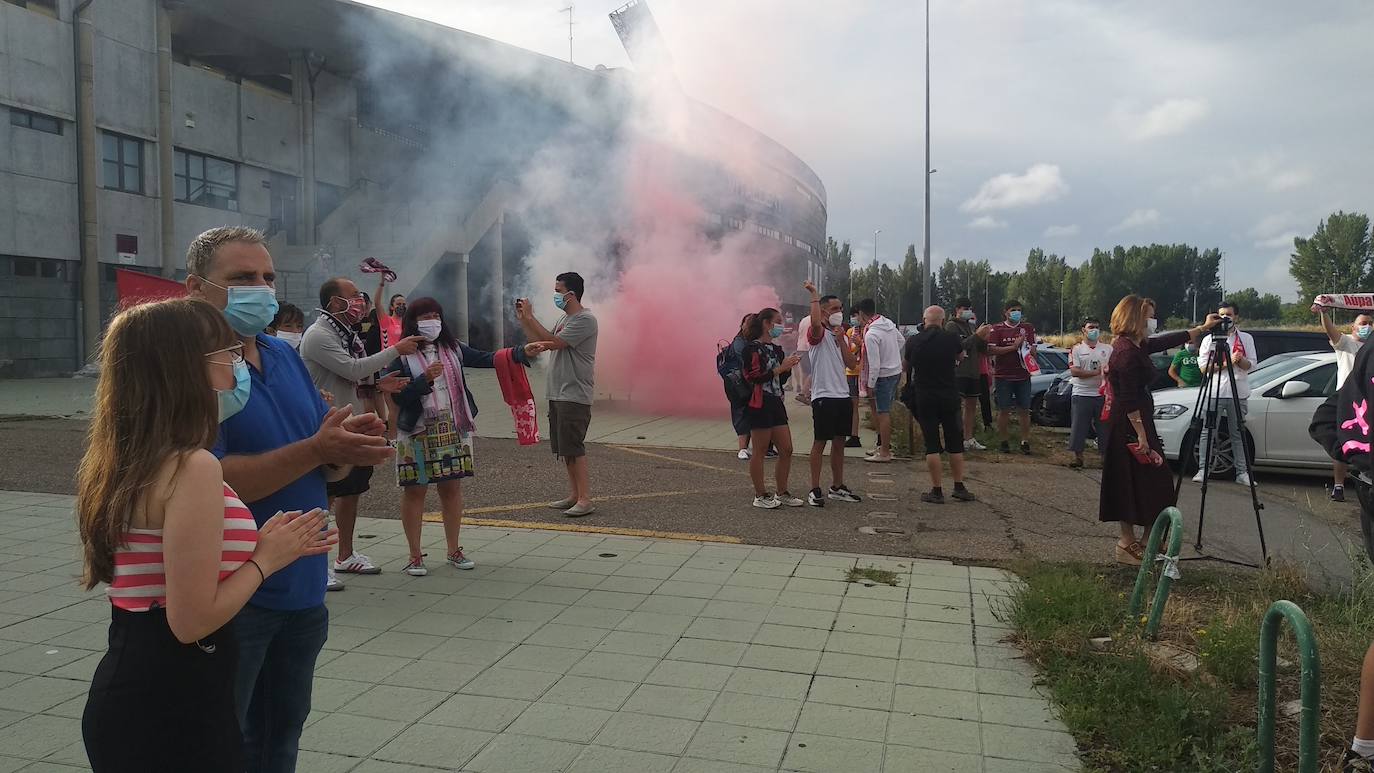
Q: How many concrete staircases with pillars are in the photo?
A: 1